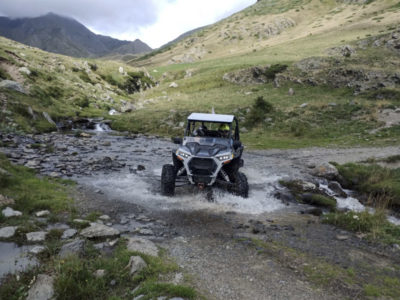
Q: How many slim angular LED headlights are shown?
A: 2